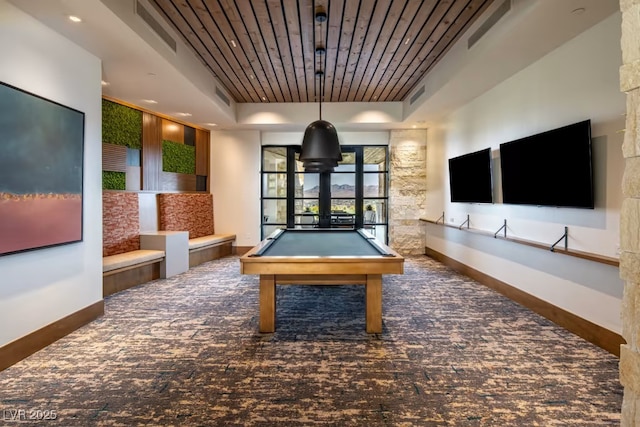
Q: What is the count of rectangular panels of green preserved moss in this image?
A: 3